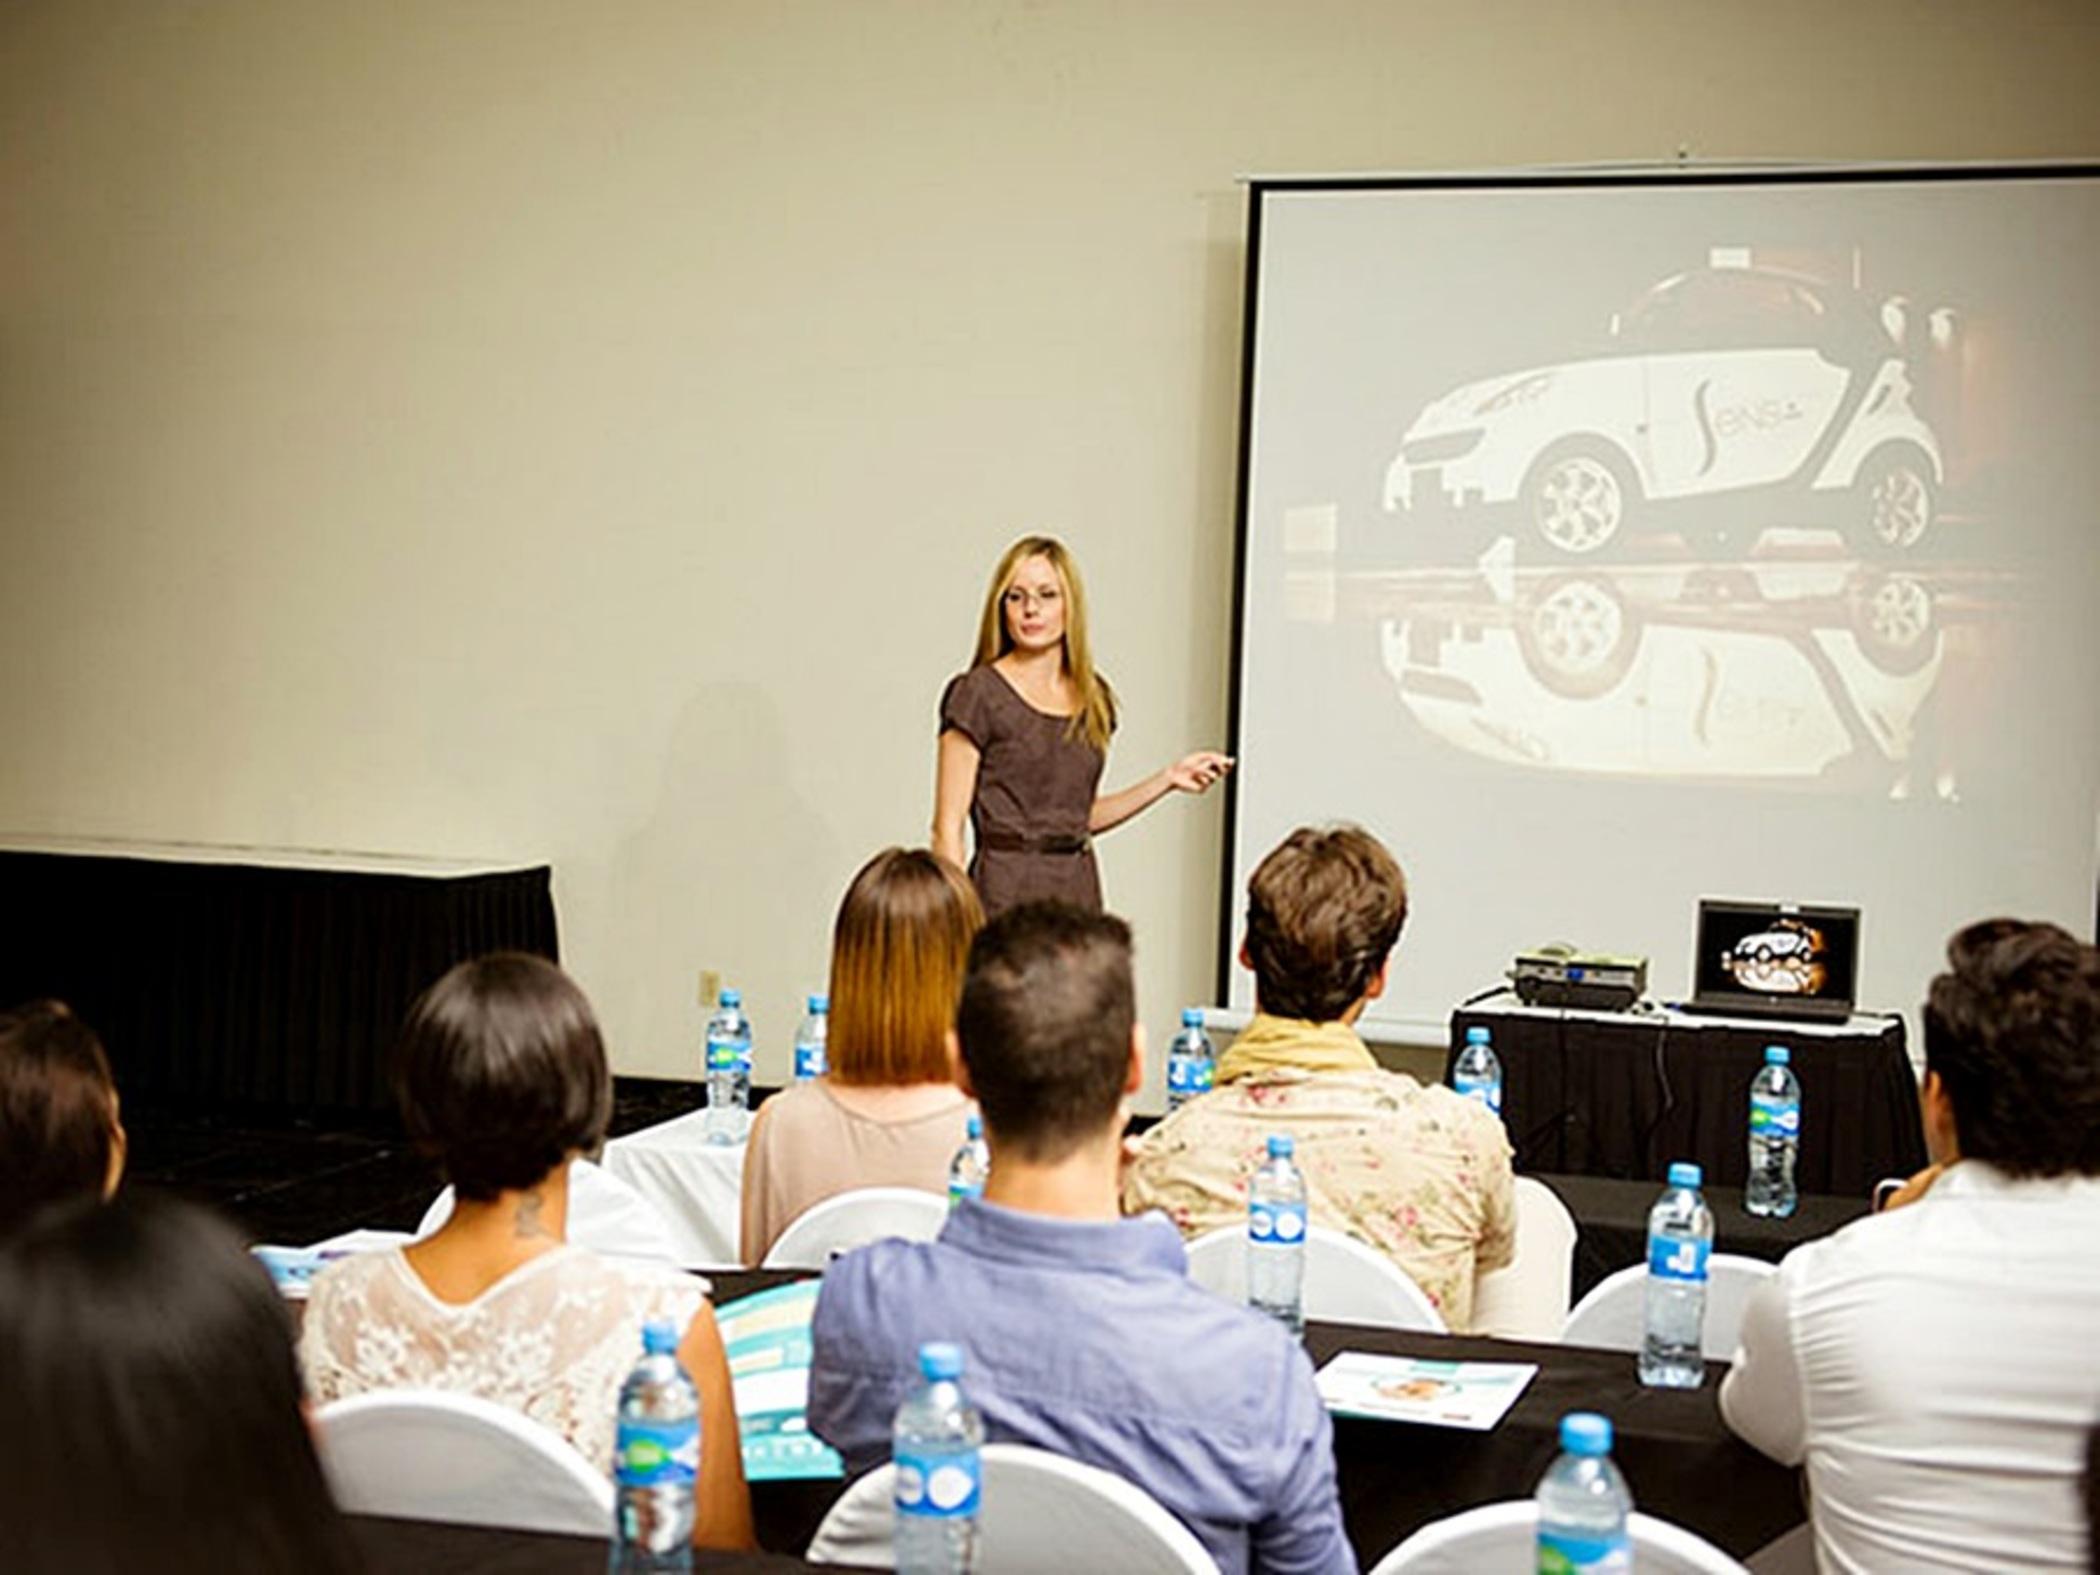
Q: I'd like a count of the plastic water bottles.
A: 11